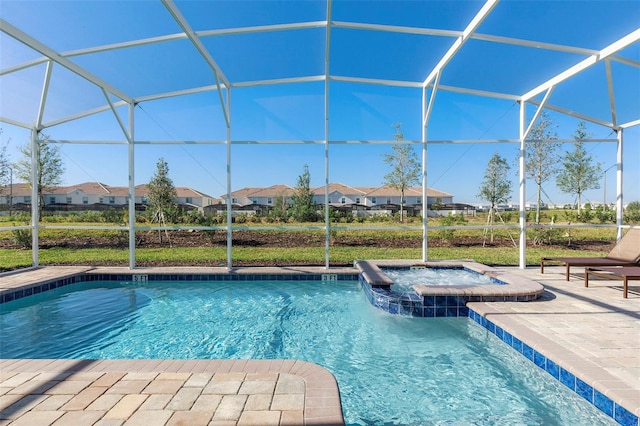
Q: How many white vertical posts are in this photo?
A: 7